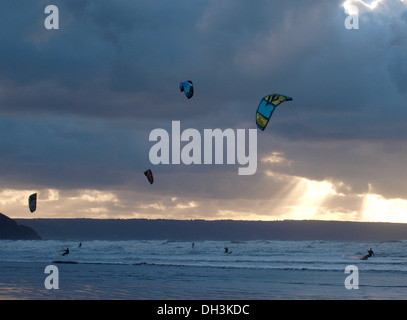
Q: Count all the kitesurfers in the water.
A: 5